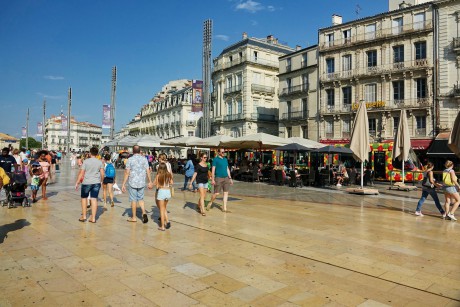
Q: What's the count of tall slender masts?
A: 5